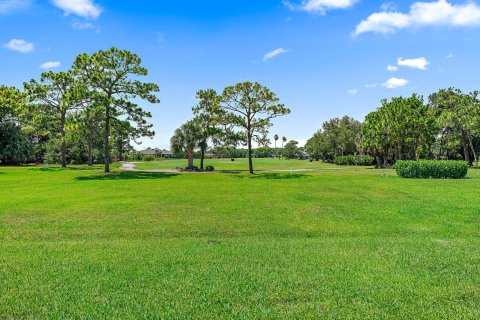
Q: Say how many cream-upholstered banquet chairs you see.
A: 0